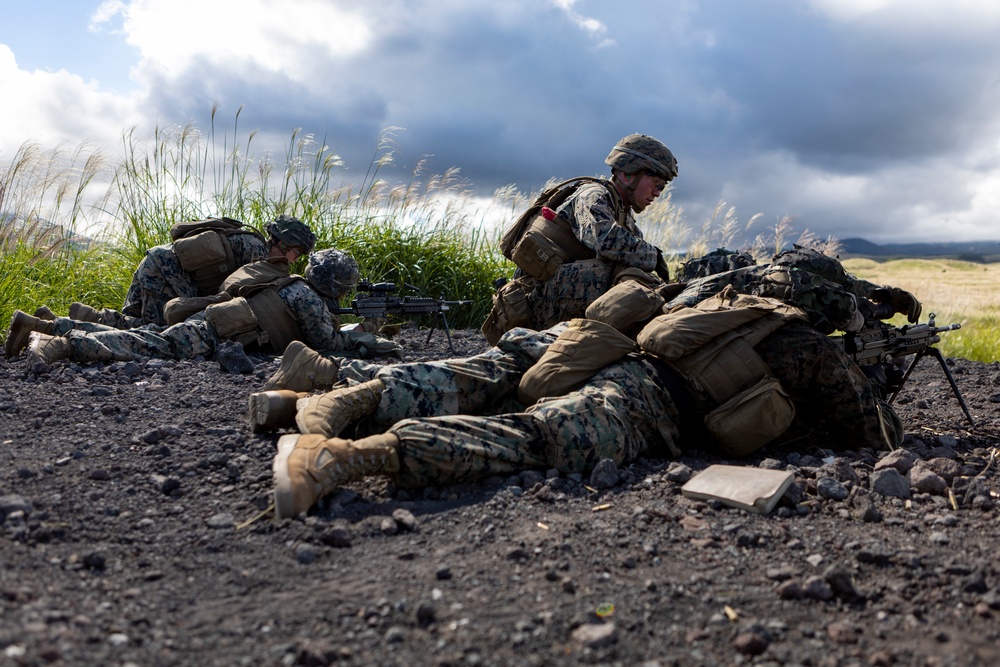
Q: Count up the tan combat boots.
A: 8